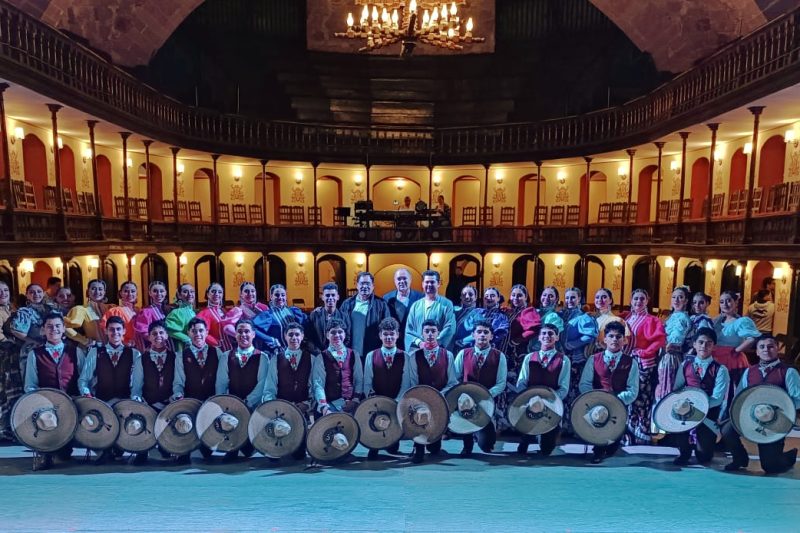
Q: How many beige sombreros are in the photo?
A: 14